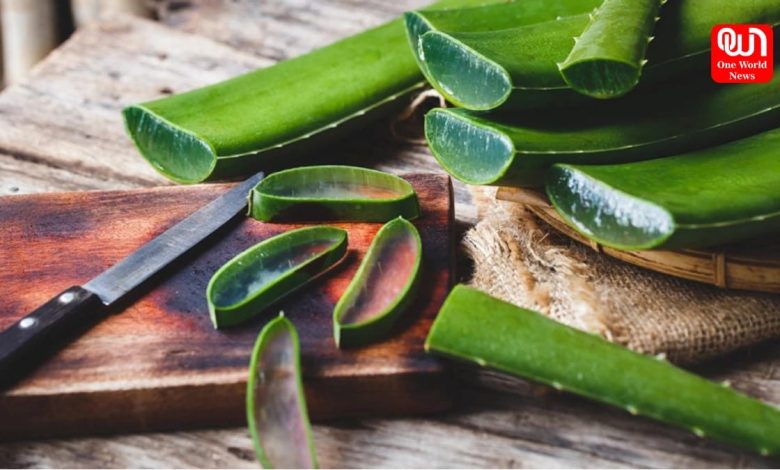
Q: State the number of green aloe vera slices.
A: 4